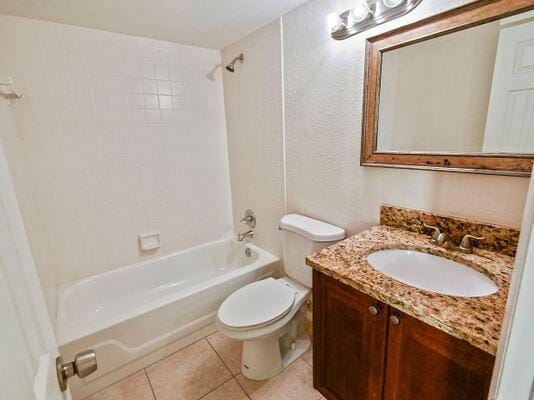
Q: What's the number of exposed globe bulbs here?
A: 3